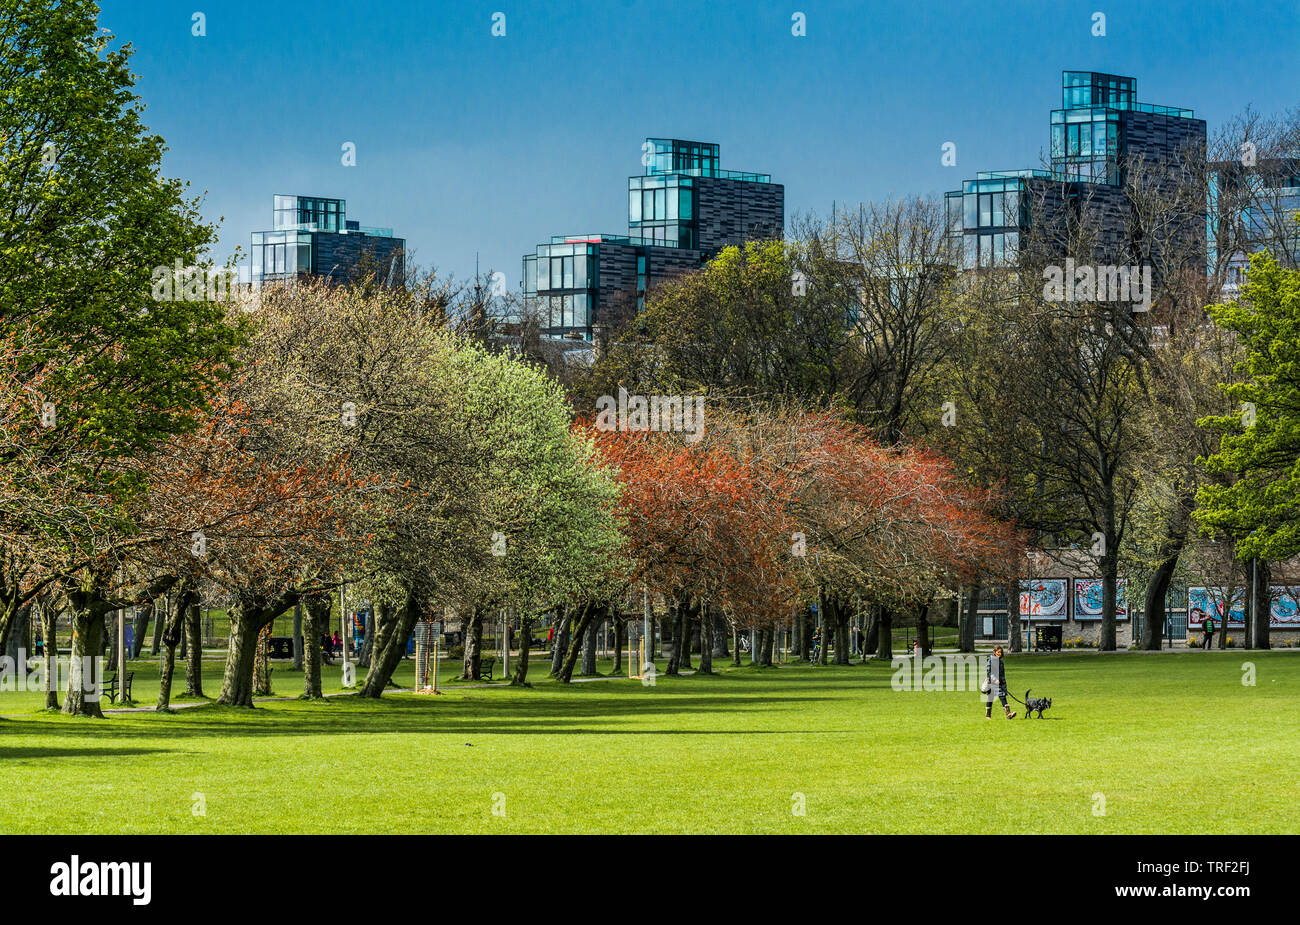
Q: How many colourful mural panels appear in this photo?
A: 4